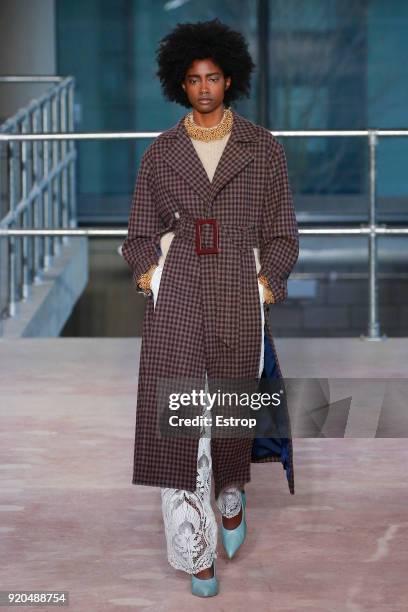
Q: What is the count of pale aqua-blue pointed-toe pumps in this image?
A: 2